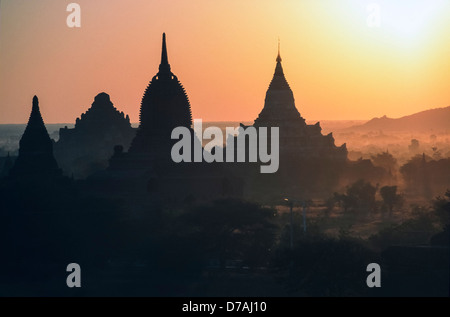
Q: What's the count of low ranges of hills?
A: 1